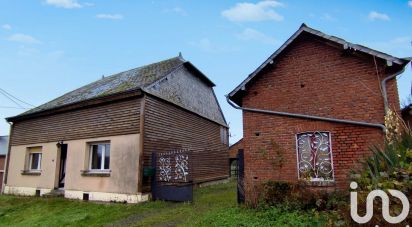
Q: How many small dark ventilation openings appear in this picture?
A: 2